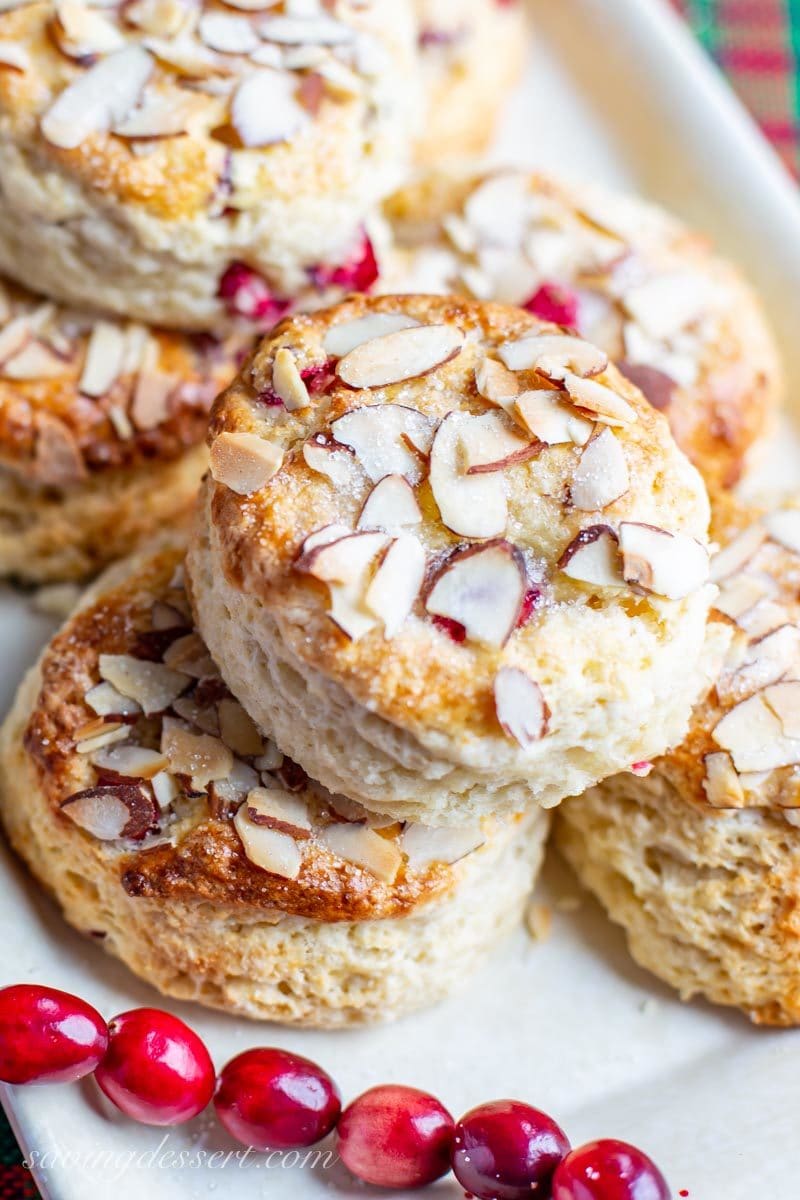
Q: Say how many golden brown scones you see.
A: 7